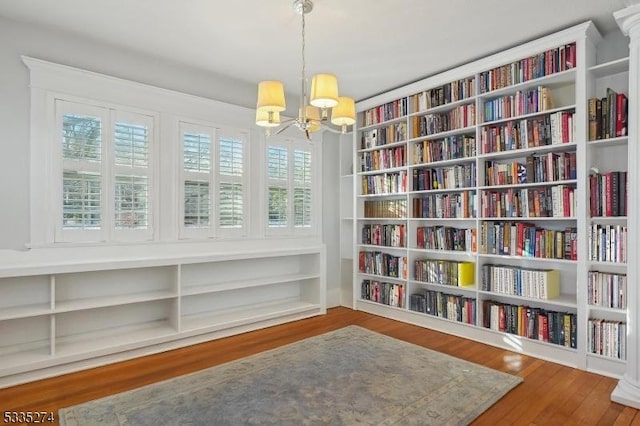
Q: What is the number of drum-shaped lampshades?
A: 5